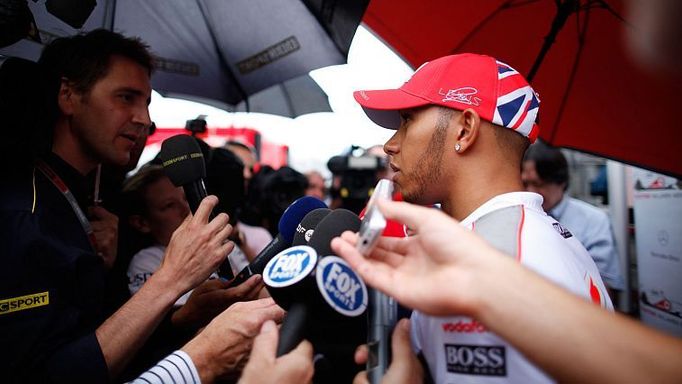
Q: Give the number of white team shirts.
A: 1